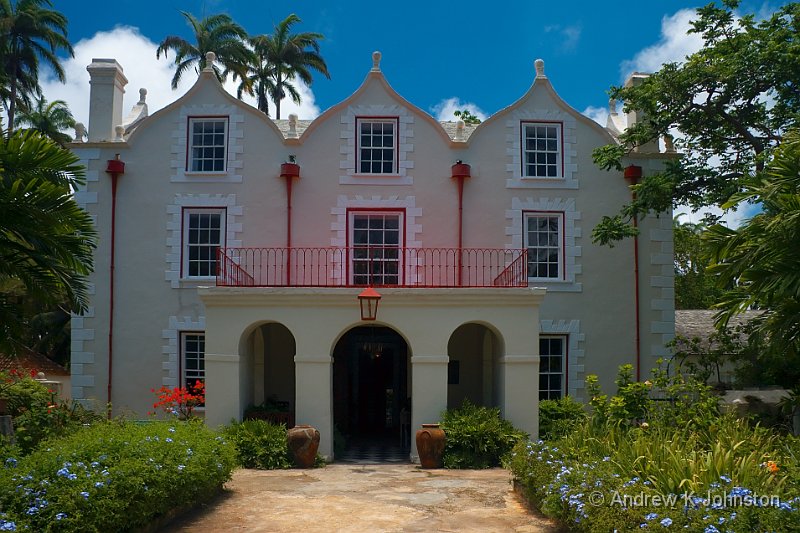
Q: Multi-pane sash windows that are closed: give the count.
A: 7